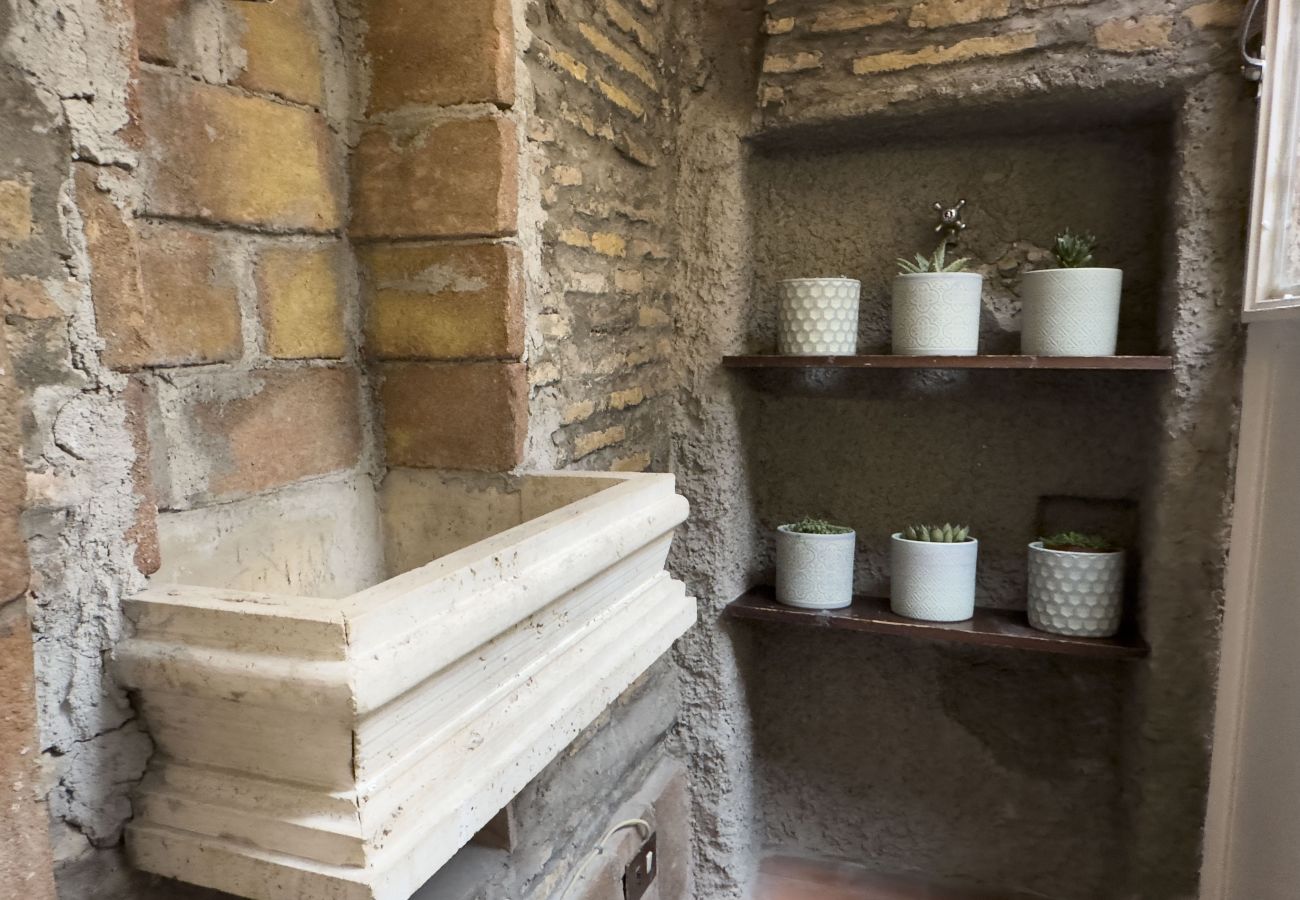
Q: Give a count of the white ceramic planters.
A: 6